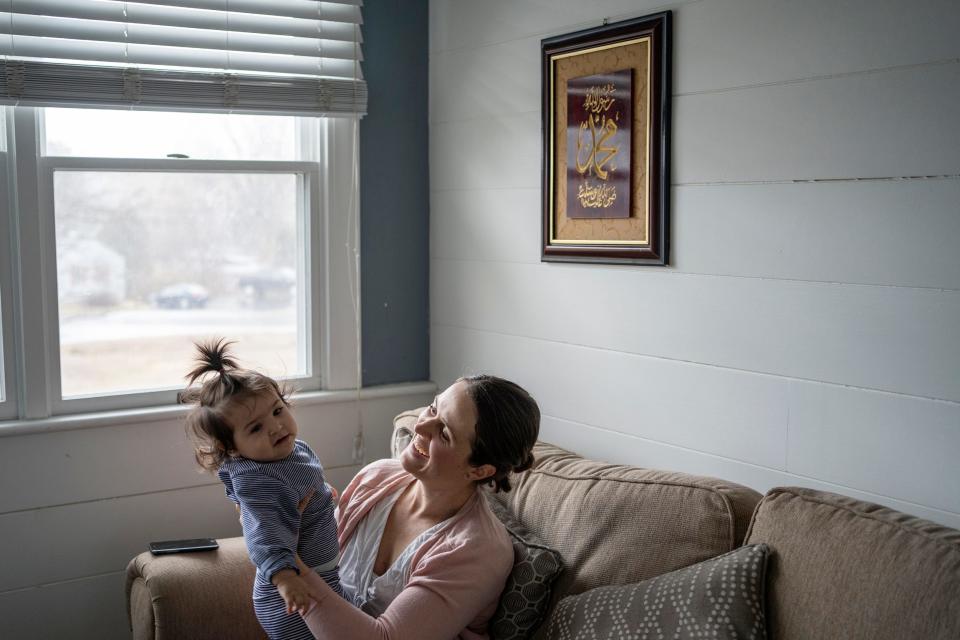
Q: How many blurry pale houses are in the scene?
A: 1